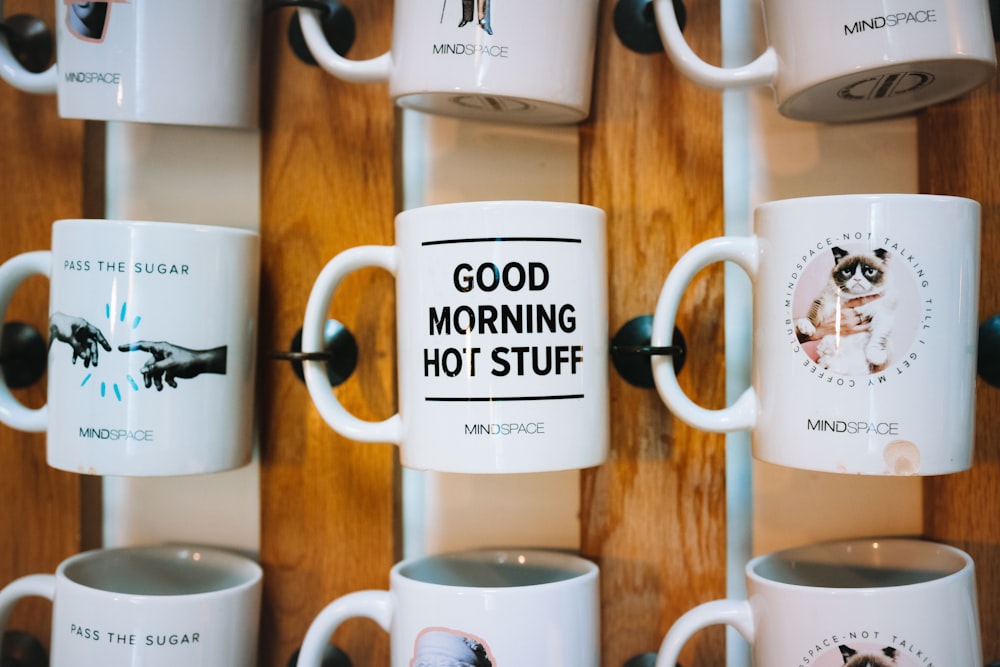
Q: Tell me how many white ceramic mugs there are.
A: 9